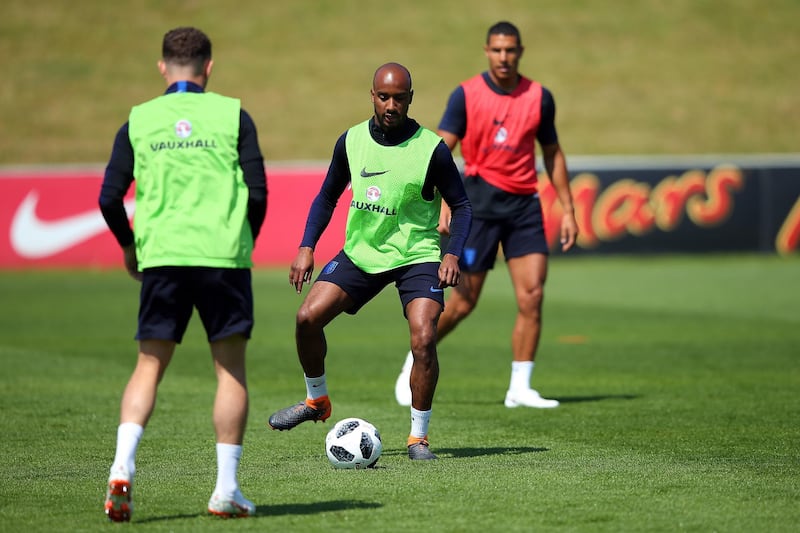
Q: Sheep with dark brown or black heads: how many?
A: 0